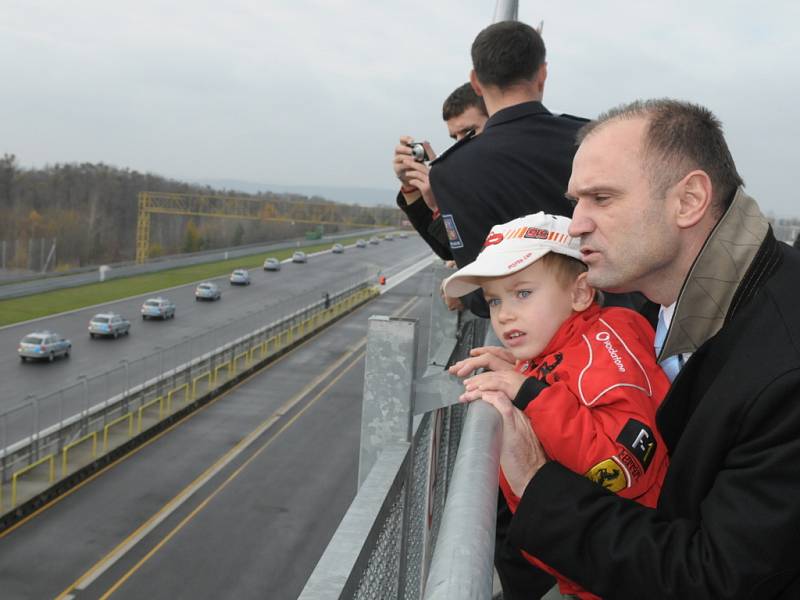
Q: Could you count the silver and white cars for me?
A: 12